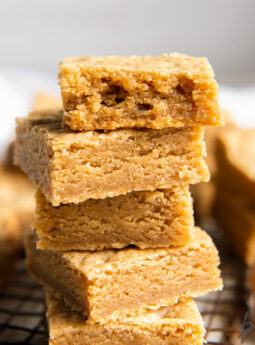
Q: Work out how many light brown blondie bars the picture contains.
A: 5